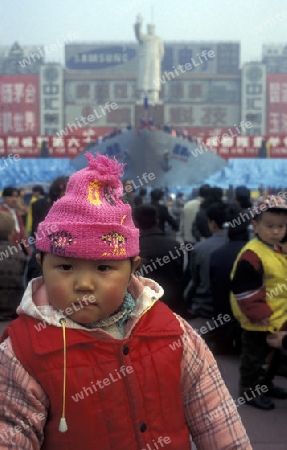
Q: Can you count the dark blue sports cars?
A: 0